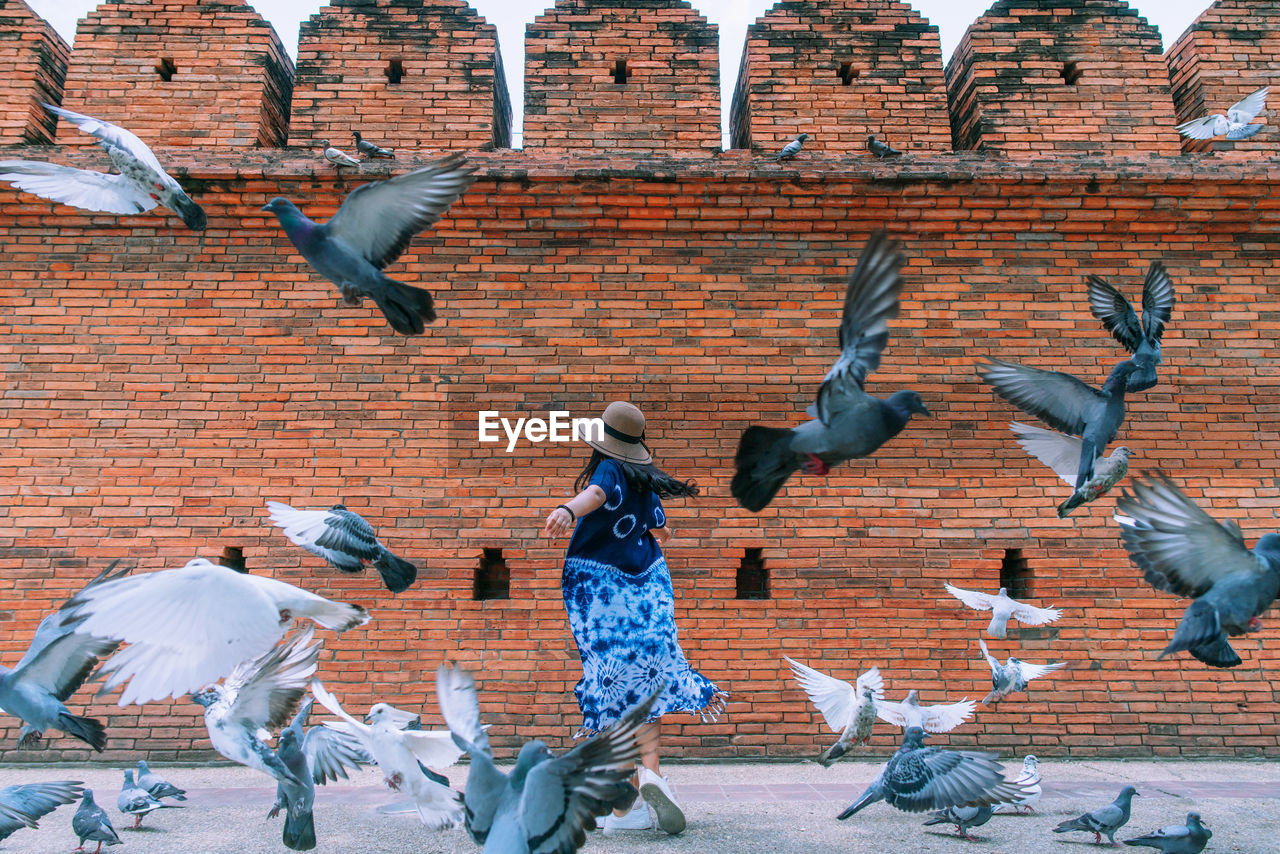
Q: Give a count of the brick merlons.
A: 7